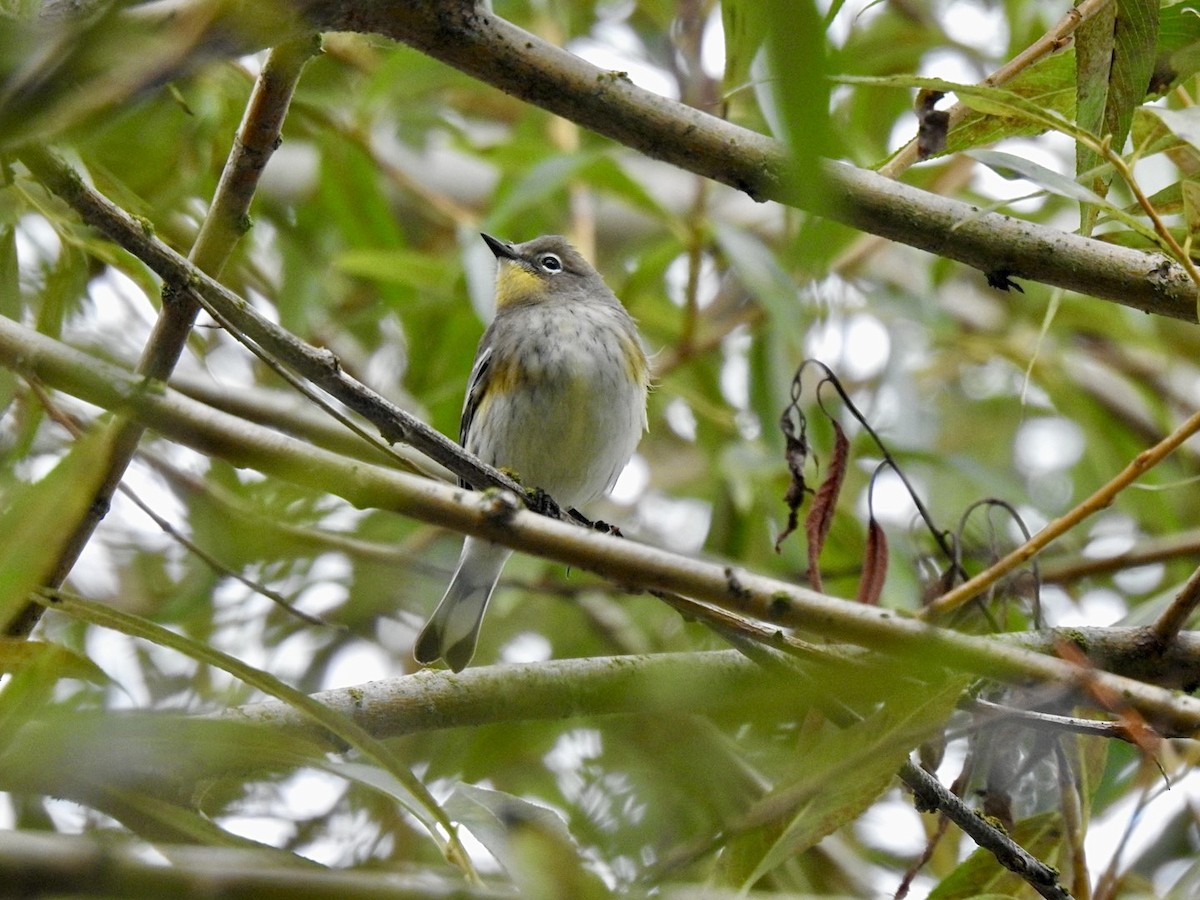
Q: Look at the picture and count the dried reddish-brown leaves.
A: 2